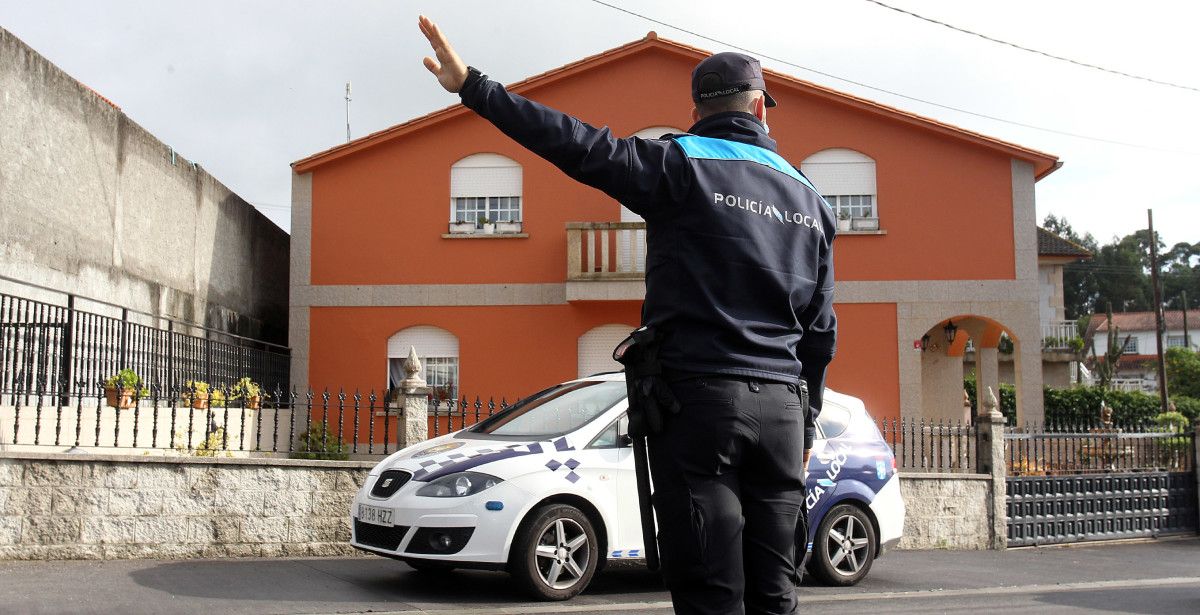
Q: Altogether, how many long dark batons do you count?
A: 1